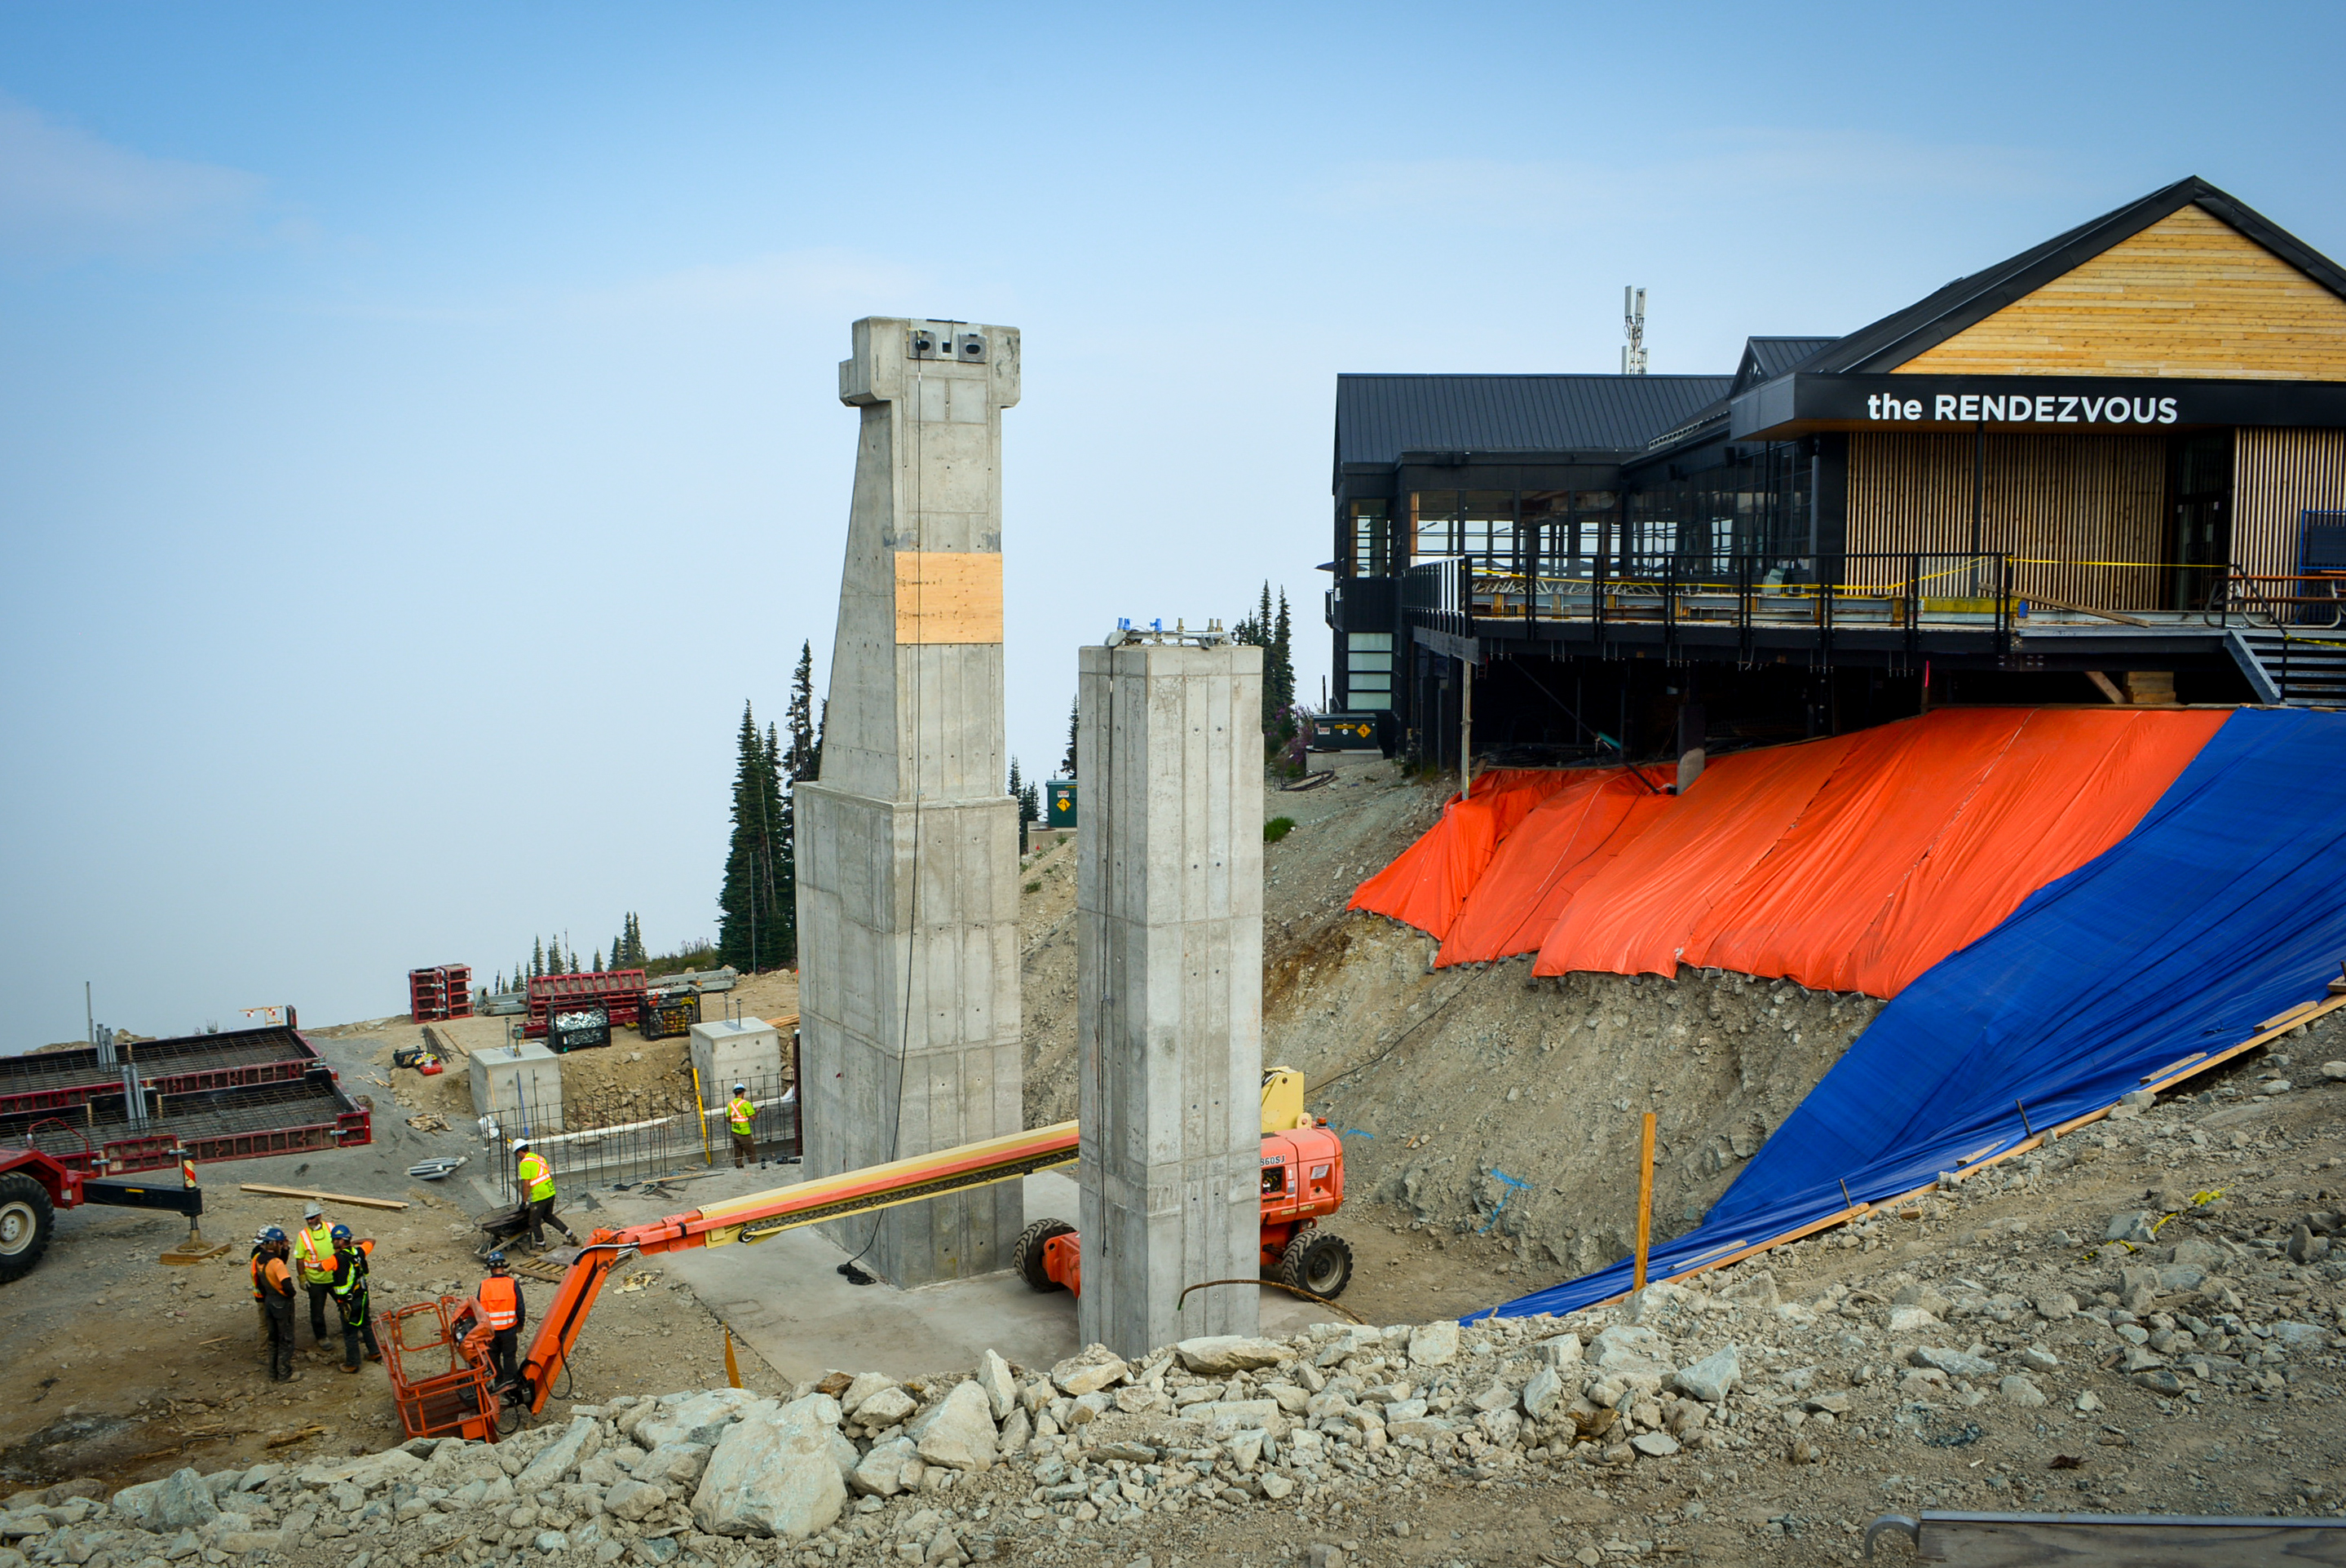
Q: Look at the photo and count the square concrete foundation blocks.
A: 2